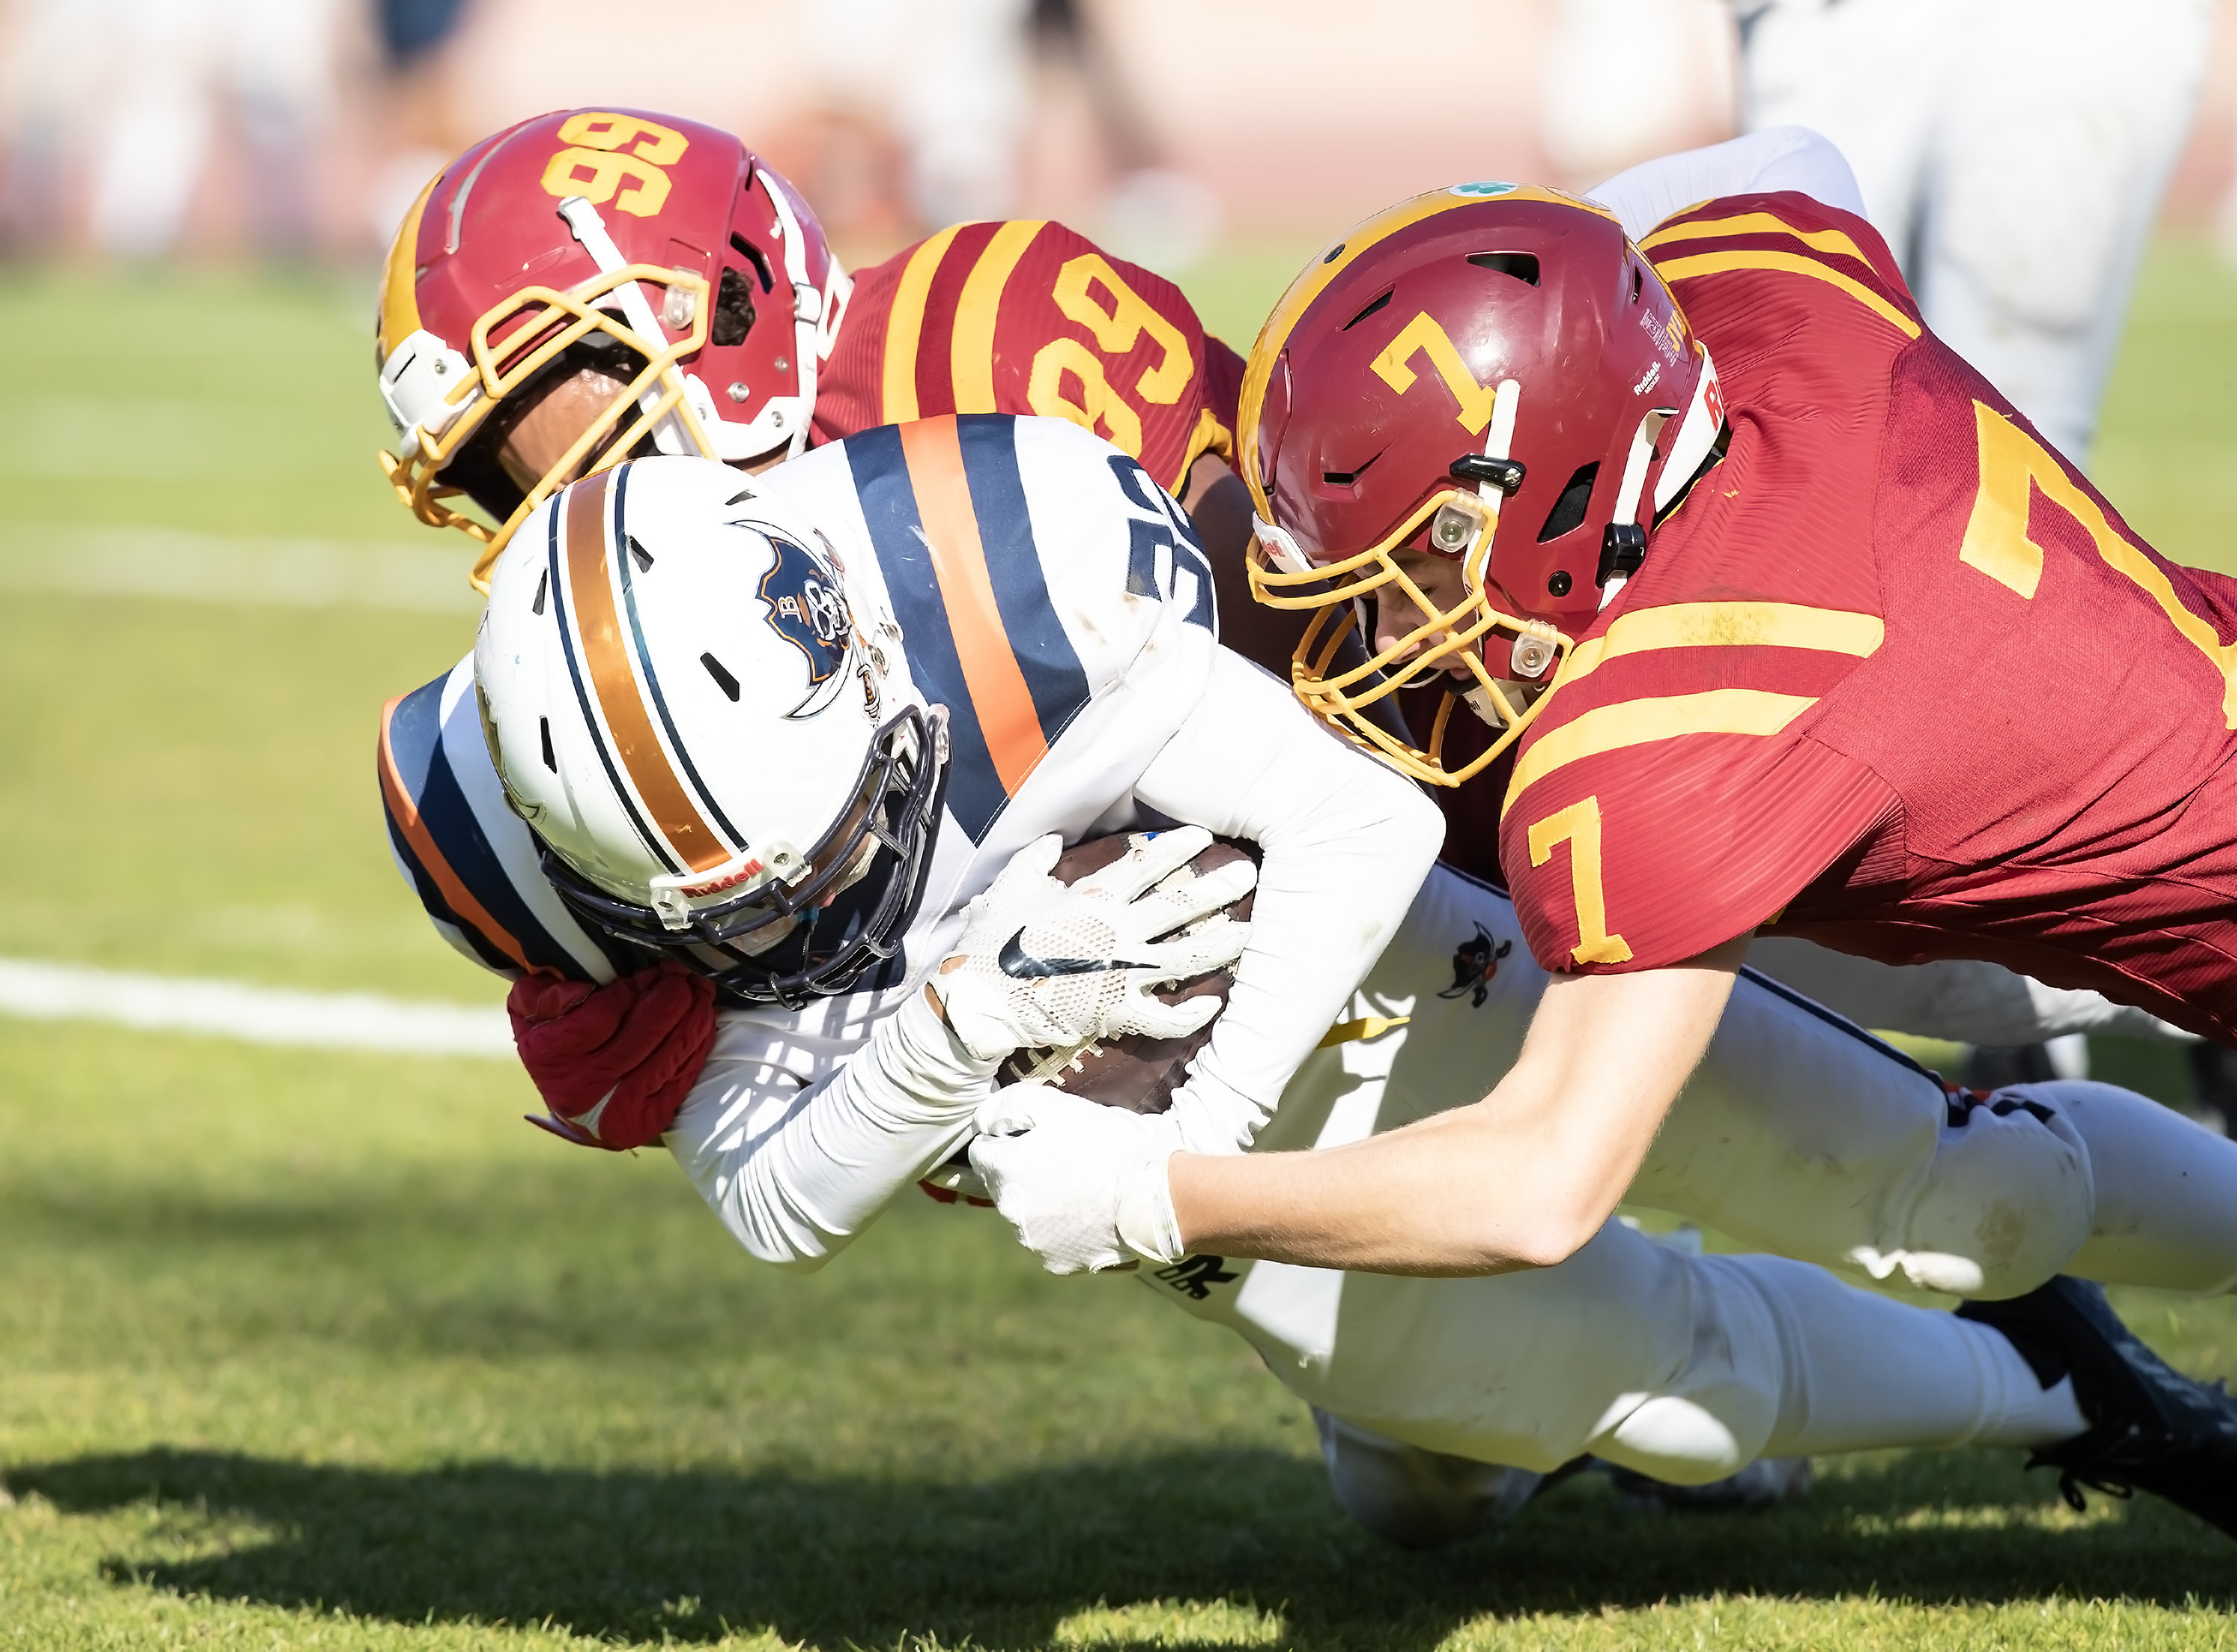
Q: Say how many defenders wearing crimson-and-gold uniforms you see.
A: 2